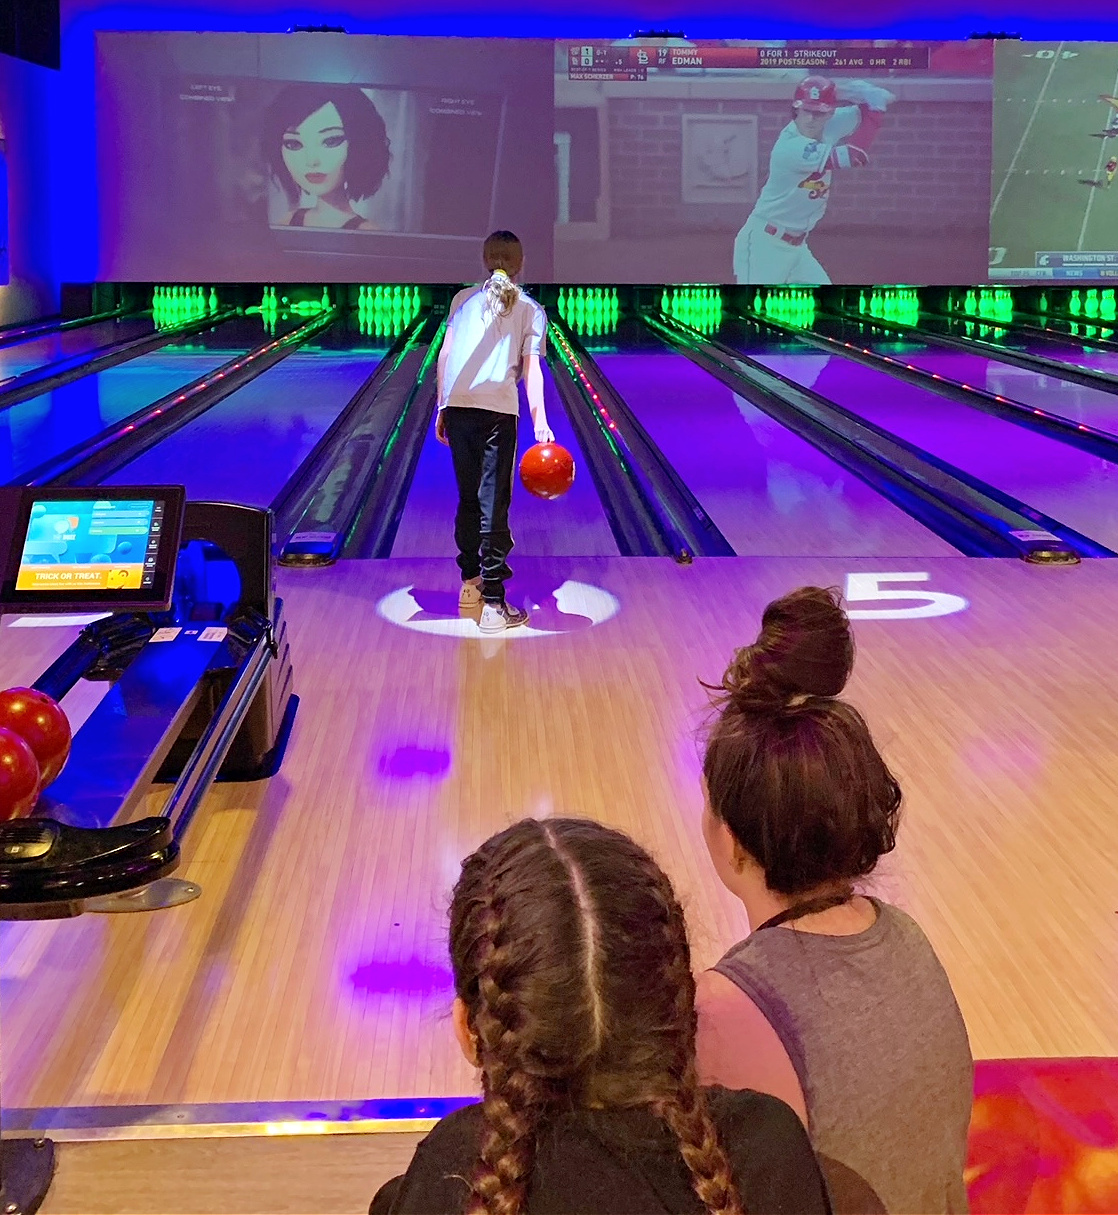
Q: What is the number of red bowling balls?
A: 3